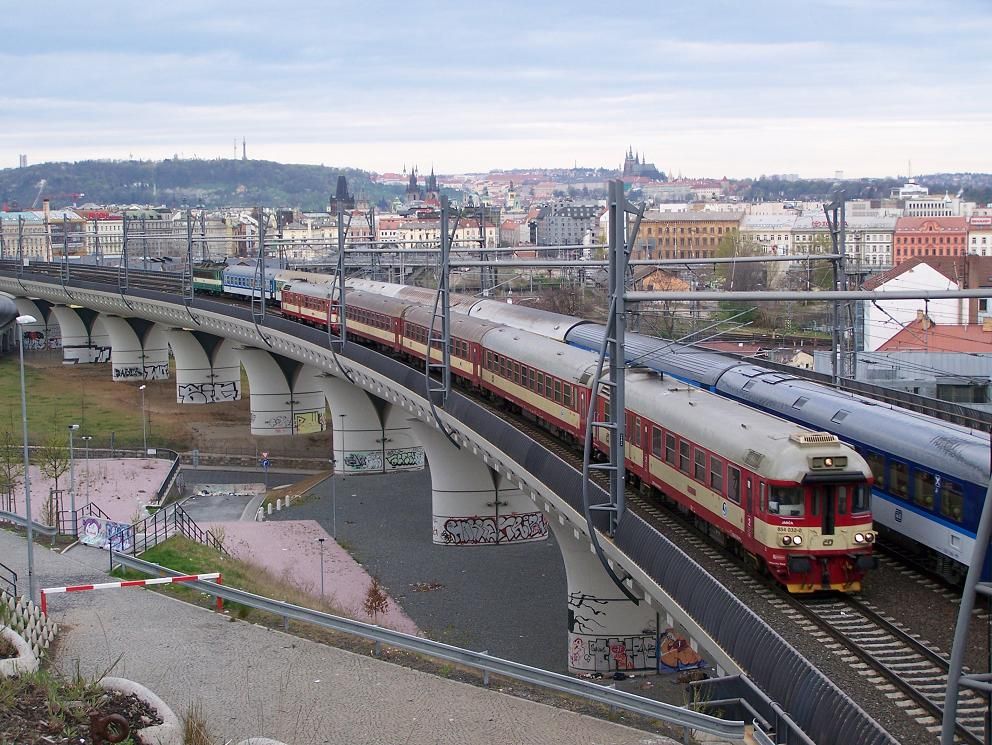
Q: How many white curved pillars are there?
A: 8